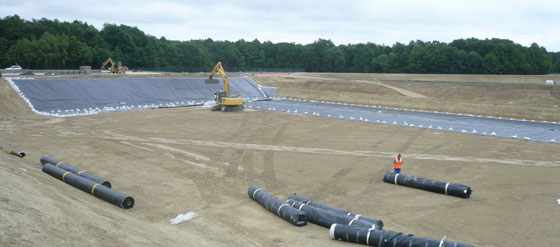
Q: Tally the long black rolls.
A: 7